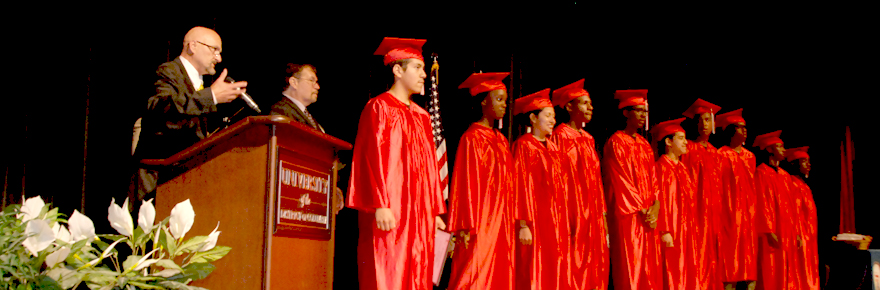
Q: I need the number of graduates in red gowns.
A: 10